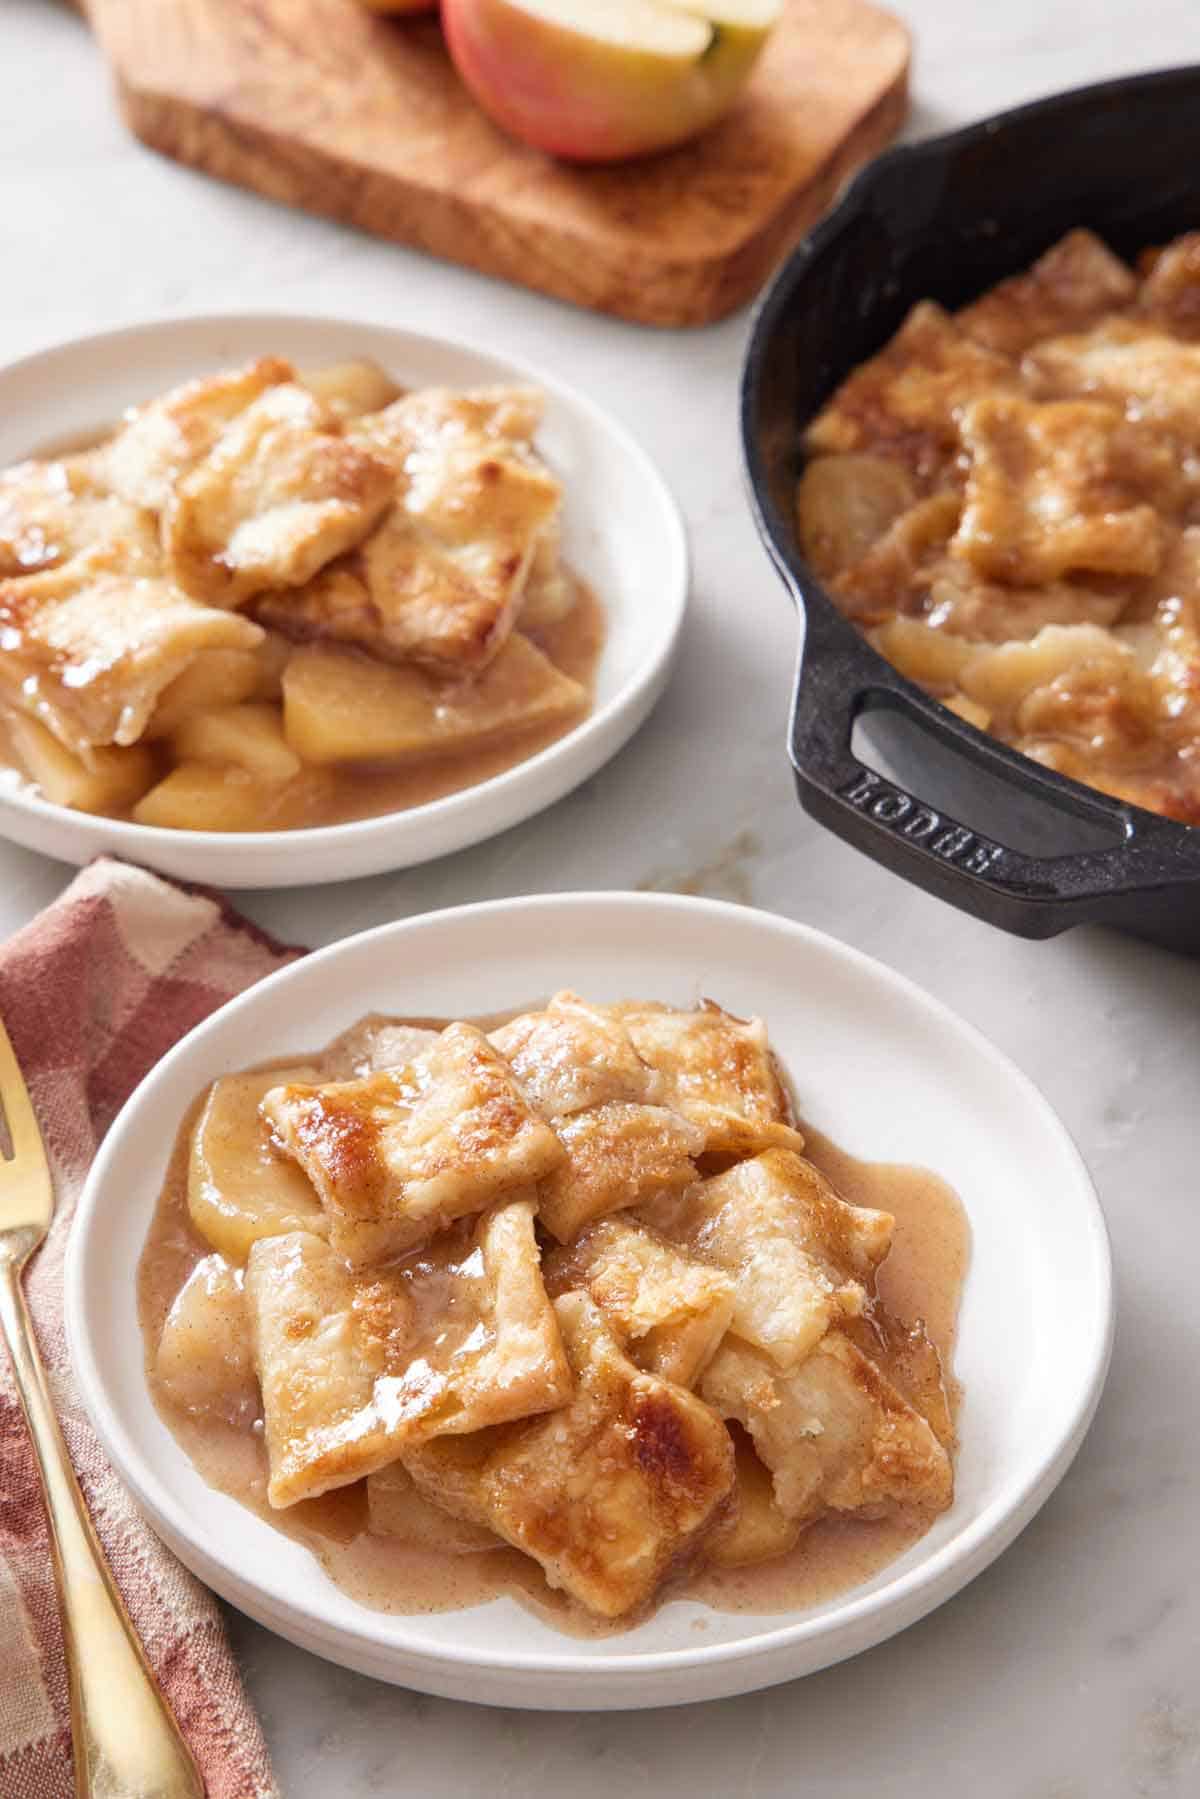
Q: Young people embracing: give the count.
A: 0